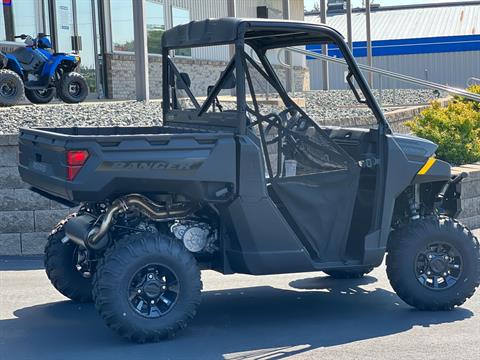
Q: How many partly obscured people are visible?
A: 0